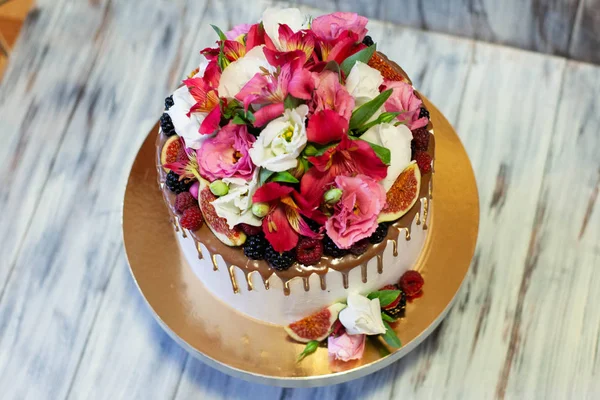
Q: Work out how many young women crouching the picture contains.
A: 0